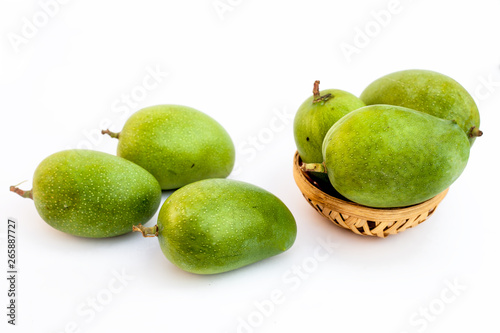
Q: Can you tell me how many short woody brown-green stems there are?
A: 6